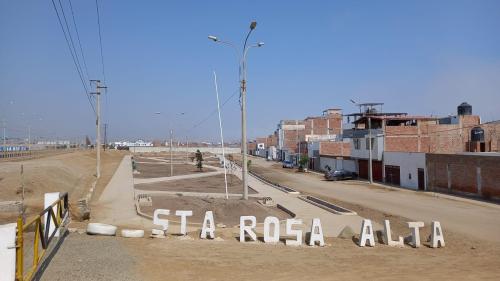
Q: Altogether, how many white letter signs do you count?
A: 11